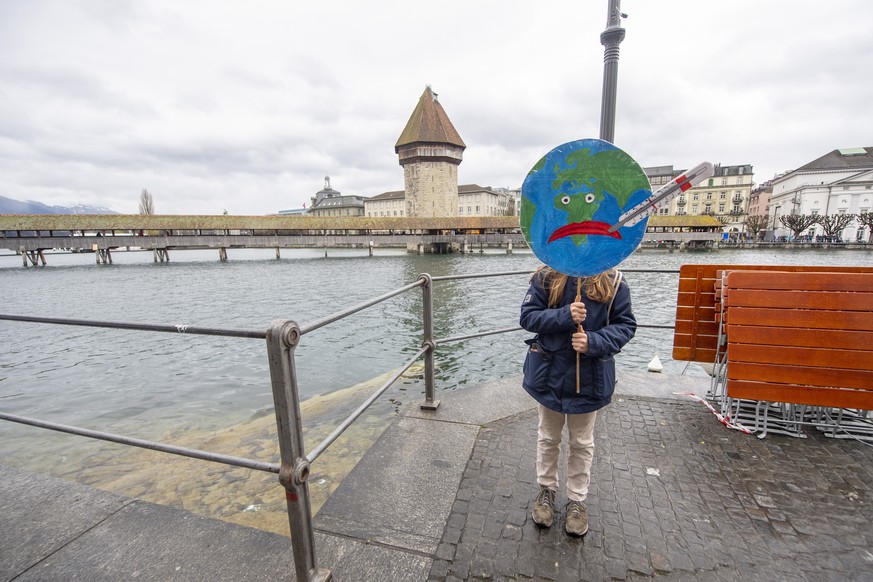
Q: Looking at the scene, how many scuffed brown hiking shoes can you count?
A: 2